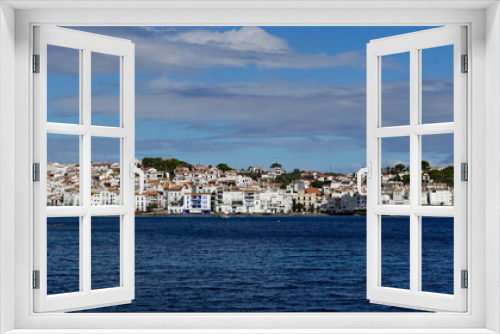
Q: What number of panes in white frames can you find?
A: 12